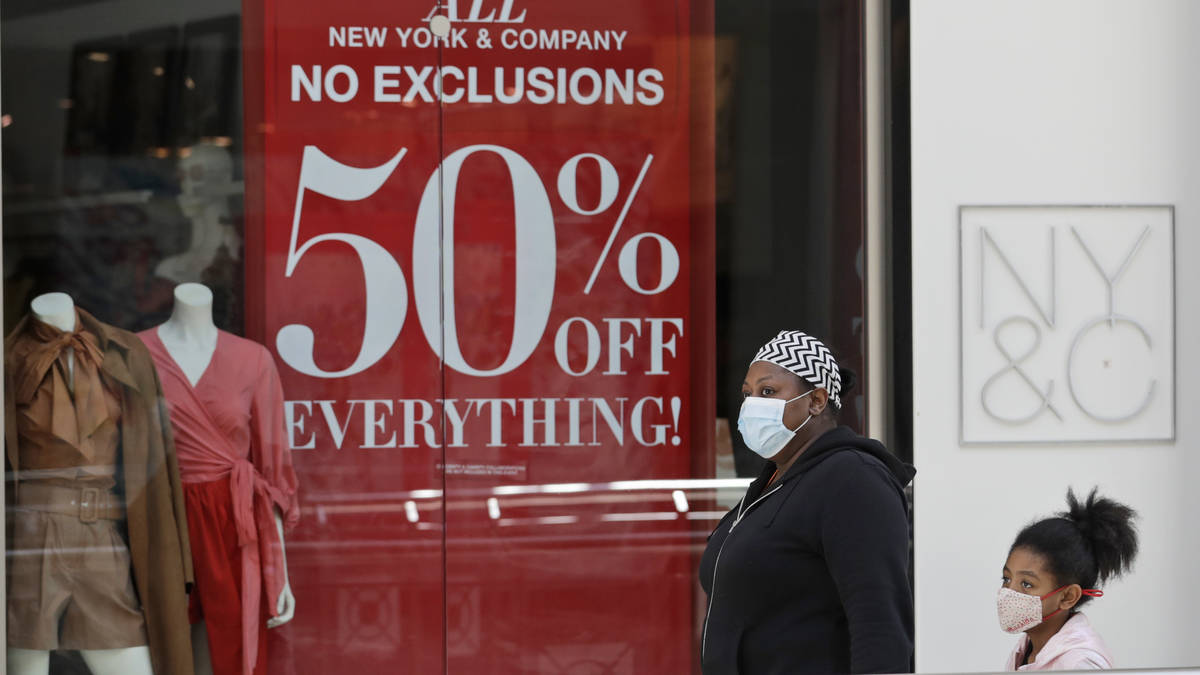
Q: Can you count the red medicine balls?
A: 0